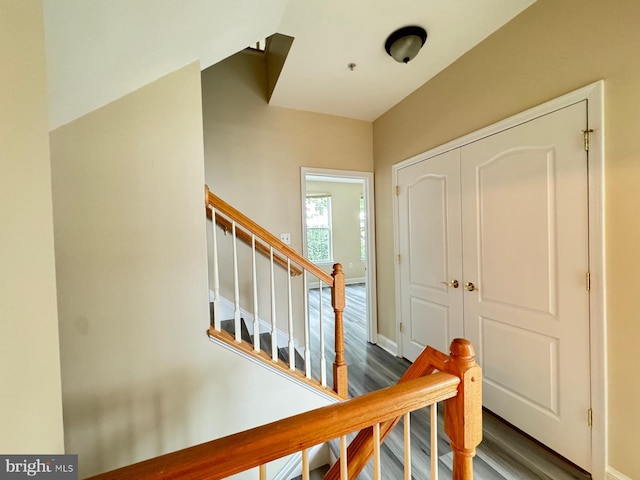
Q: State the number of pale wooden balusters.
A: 13